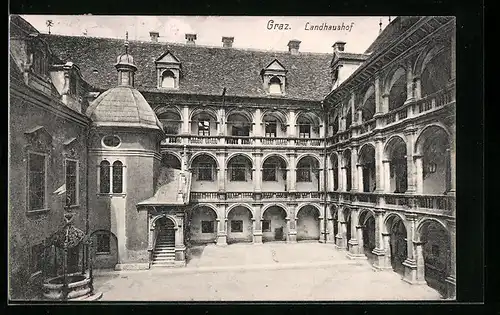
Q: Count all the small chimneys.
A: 5